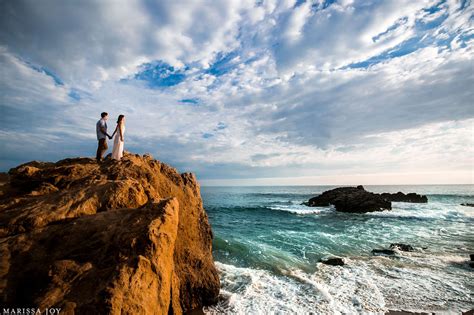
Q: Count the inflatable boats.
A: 0